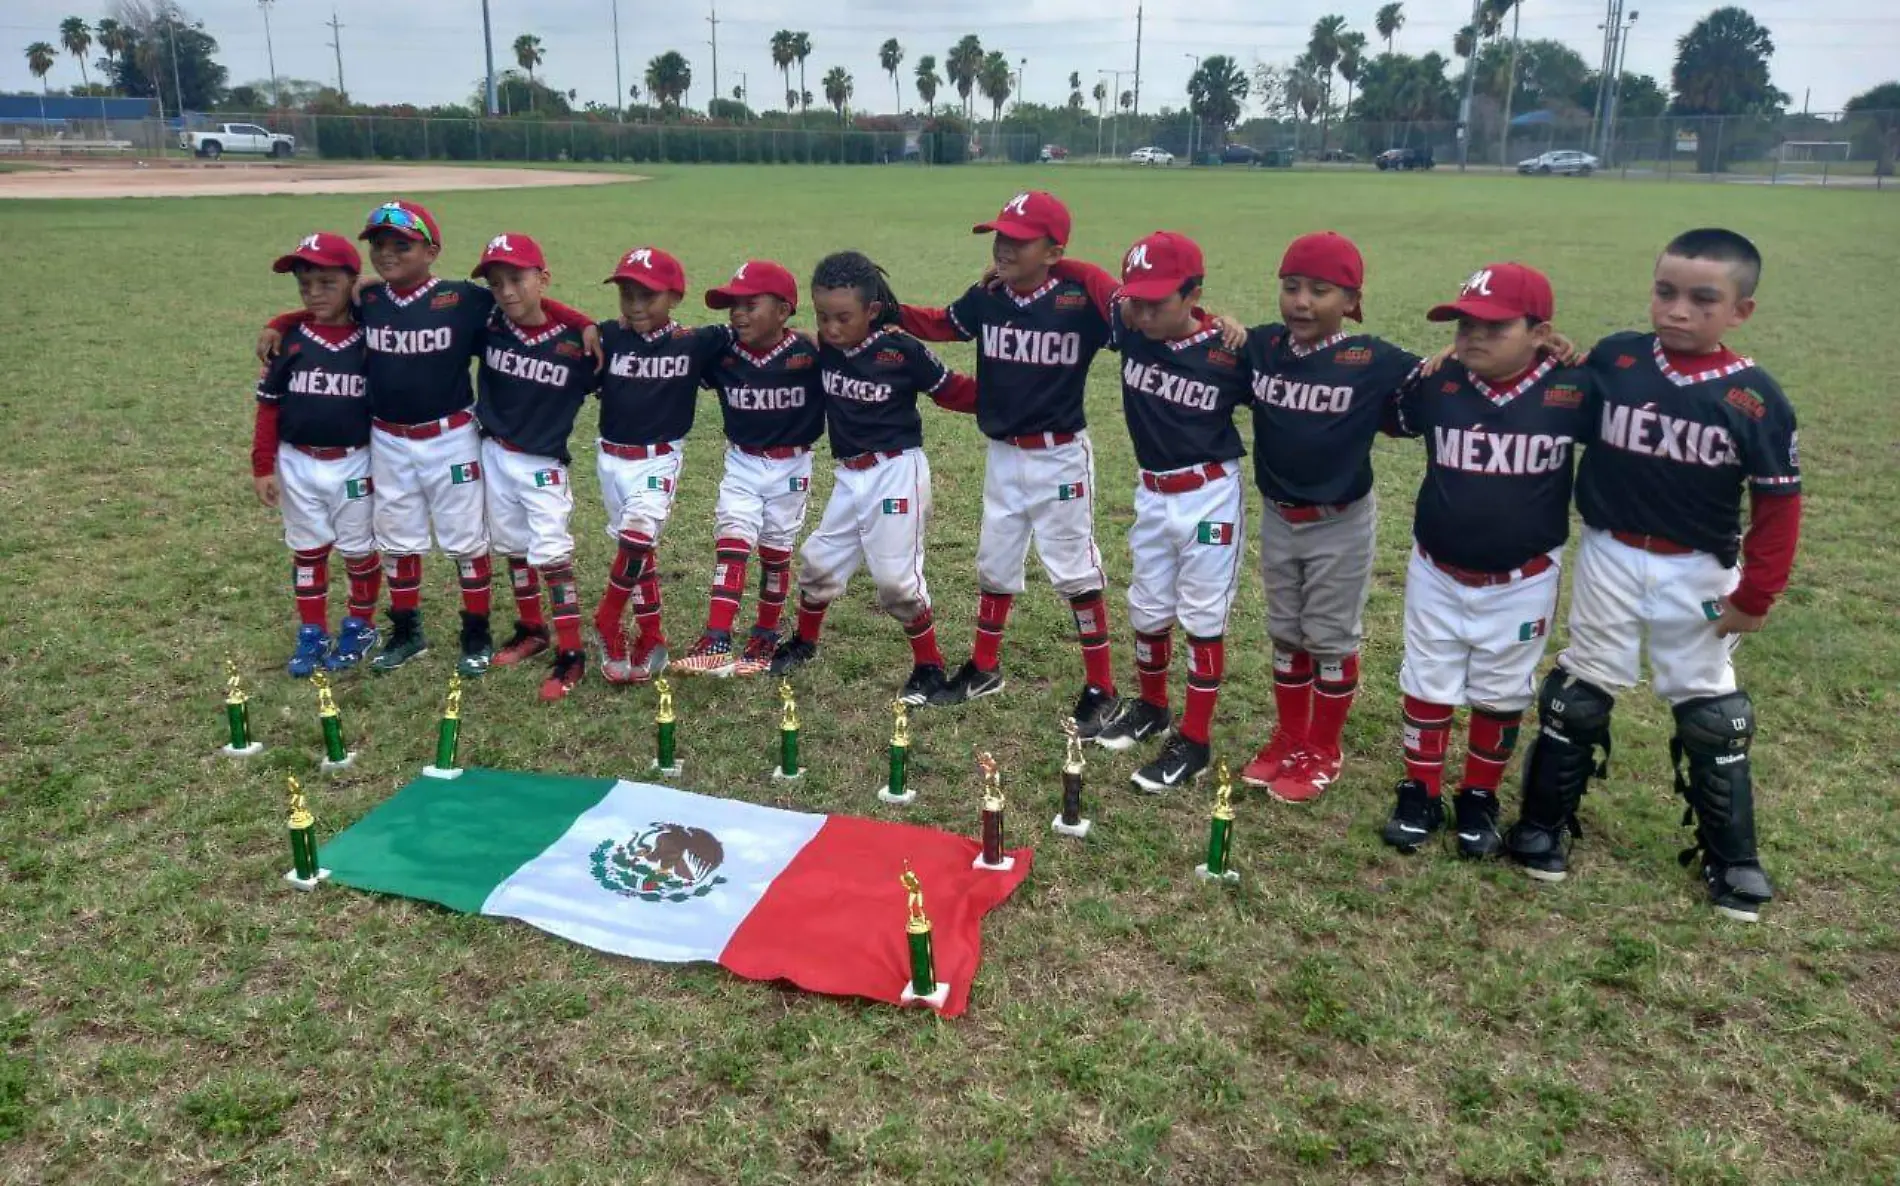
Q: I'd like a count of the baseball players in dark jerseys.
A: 11